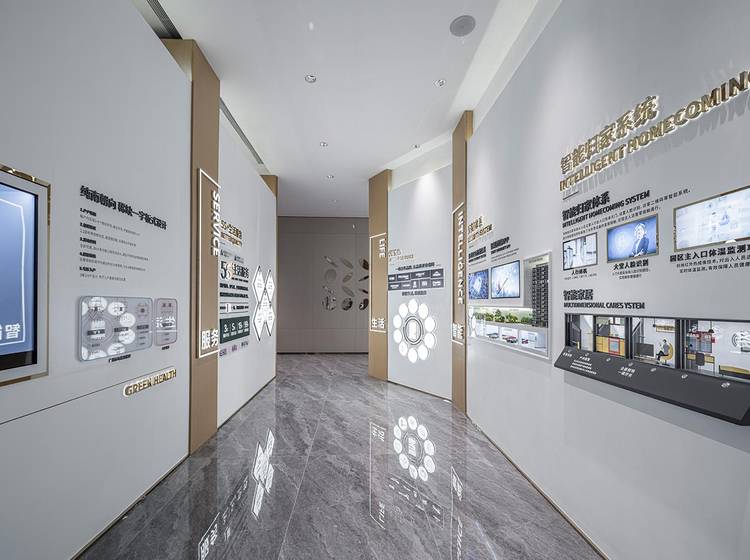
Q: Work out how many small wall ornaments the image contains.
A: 12